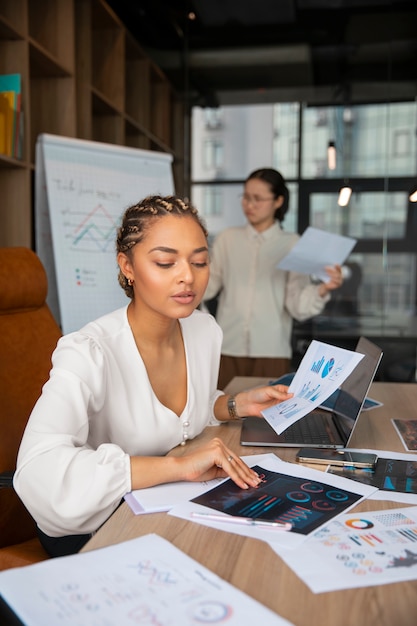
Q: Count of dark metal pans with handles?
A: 0